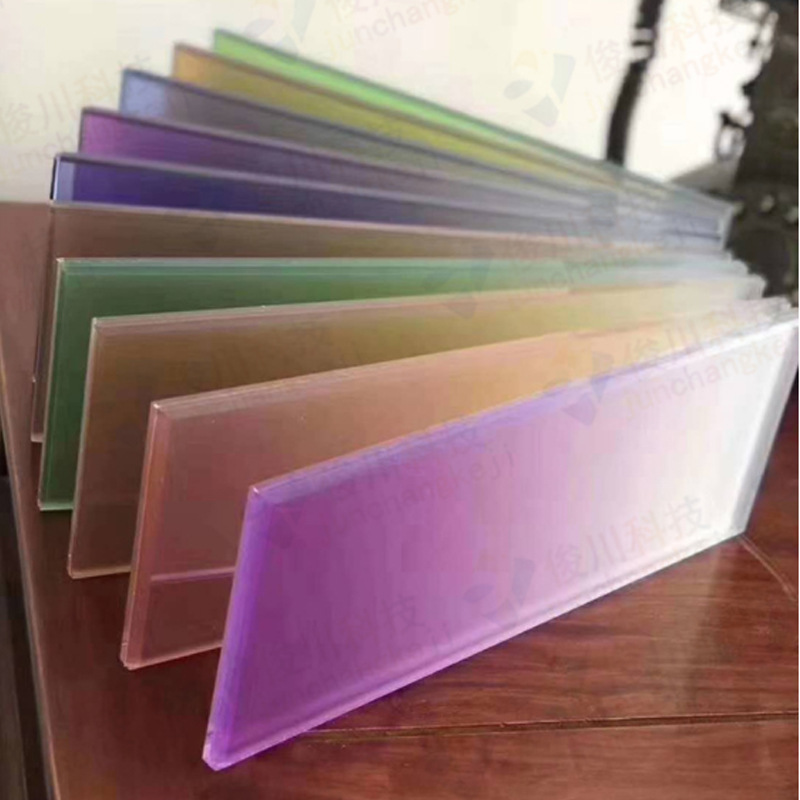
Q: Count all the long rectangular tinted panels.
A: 10